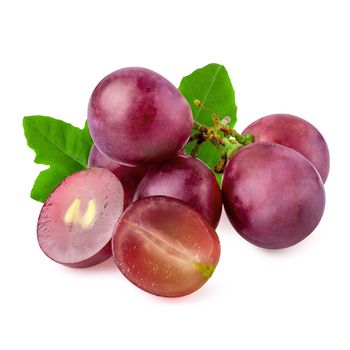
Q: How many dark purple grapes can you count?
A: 5